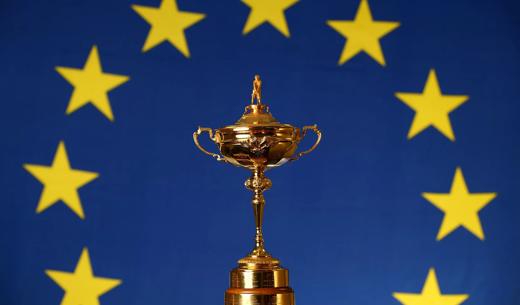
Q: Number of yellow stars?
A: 9